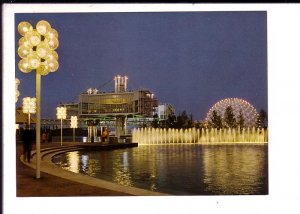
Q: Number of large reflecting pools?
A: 1